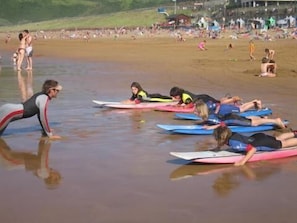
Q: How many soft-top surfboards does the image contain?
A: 5